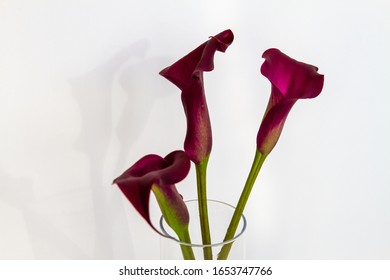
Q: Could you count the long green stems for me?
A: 3